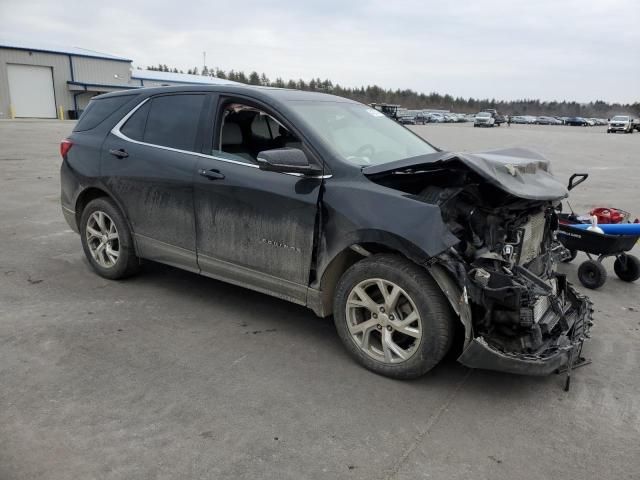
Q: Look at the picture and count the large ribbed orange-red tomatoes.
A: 0